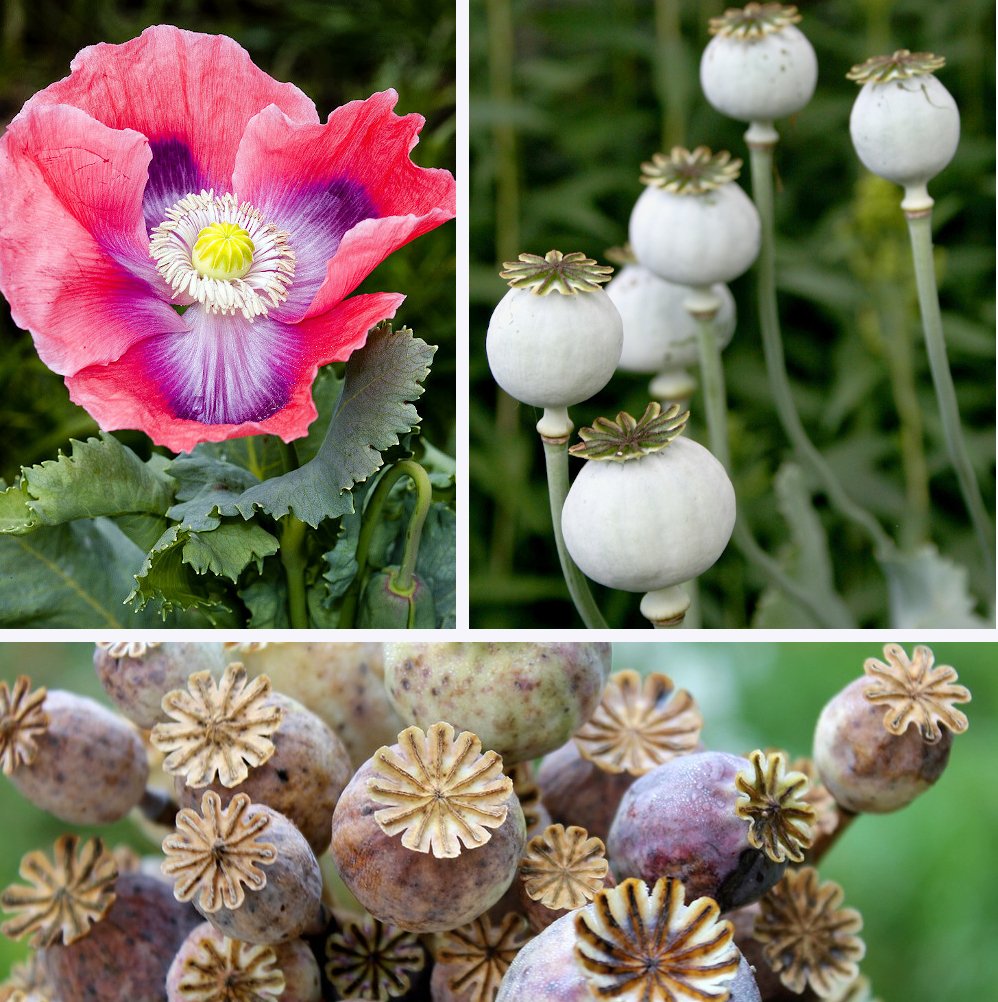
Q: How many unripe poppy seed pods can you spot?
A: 6